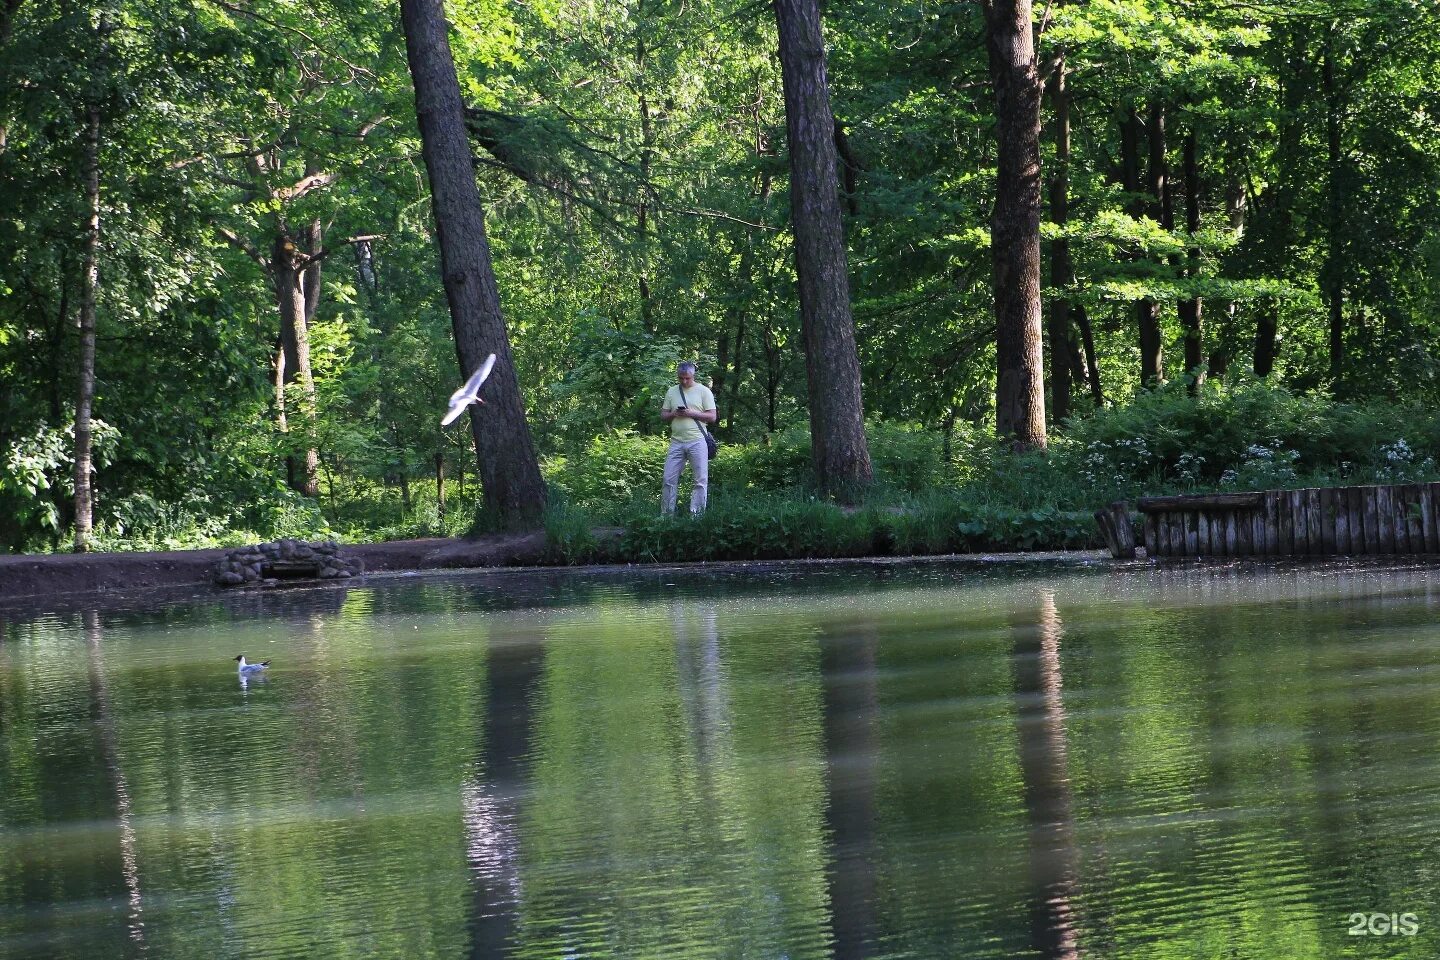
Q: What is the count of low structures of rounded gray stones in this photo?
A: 1